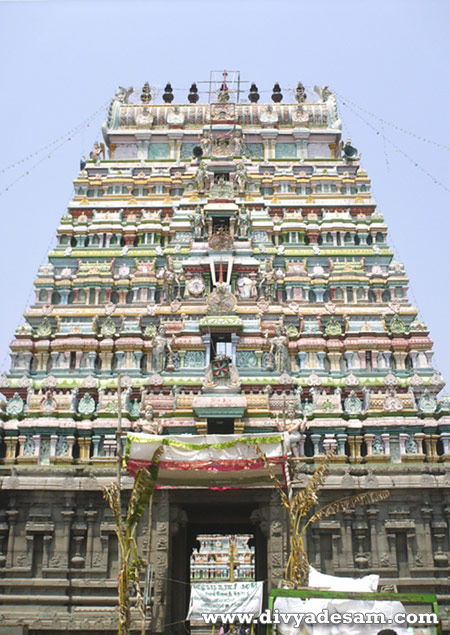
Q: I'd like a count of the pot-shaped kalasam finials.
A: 7